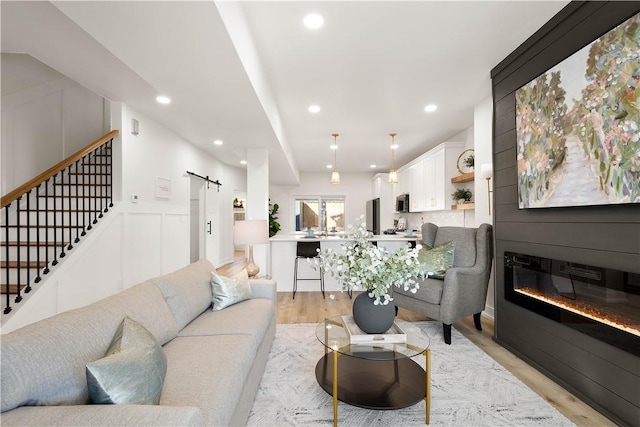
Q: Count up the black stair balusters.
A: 15